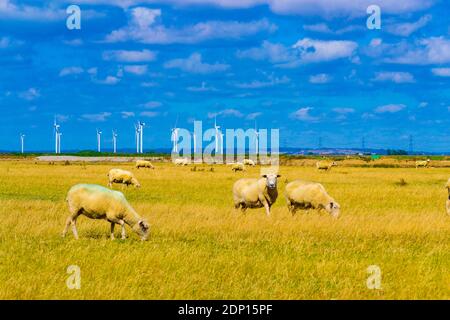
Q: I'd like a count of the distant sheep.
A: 7